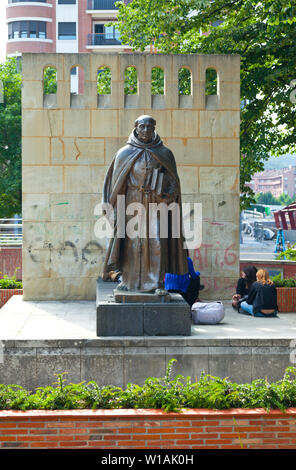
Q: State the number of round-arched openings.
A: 7